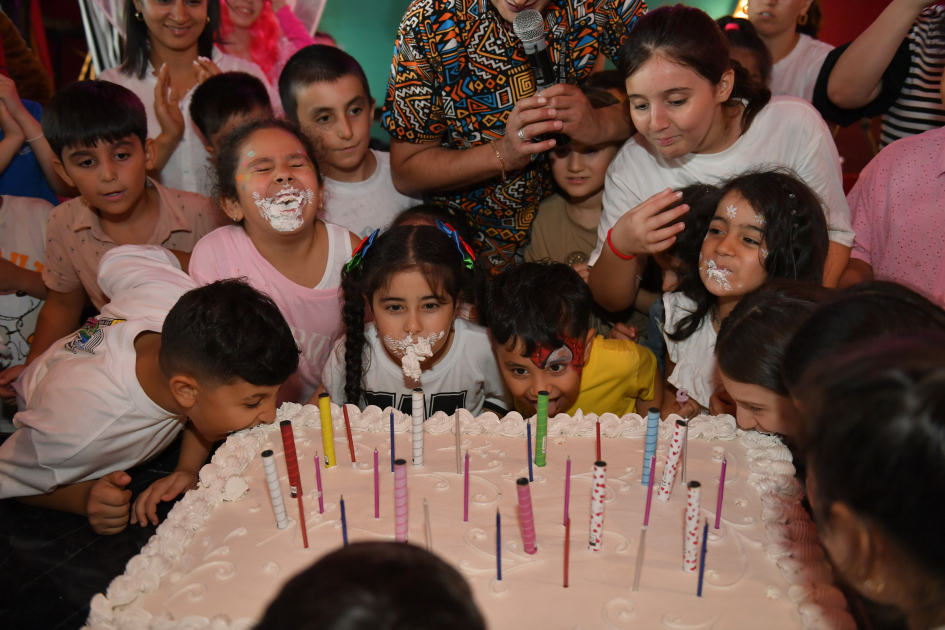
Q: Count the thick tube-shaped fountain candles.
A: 11